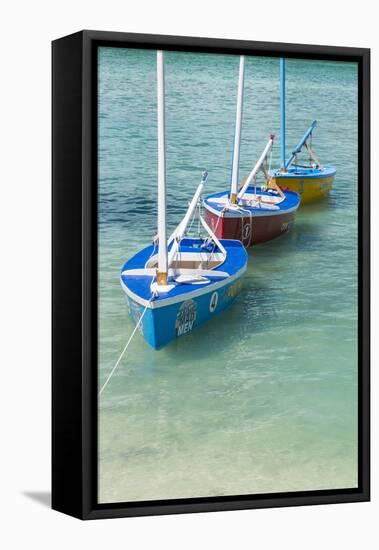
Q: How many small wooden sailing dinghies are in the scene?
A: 3